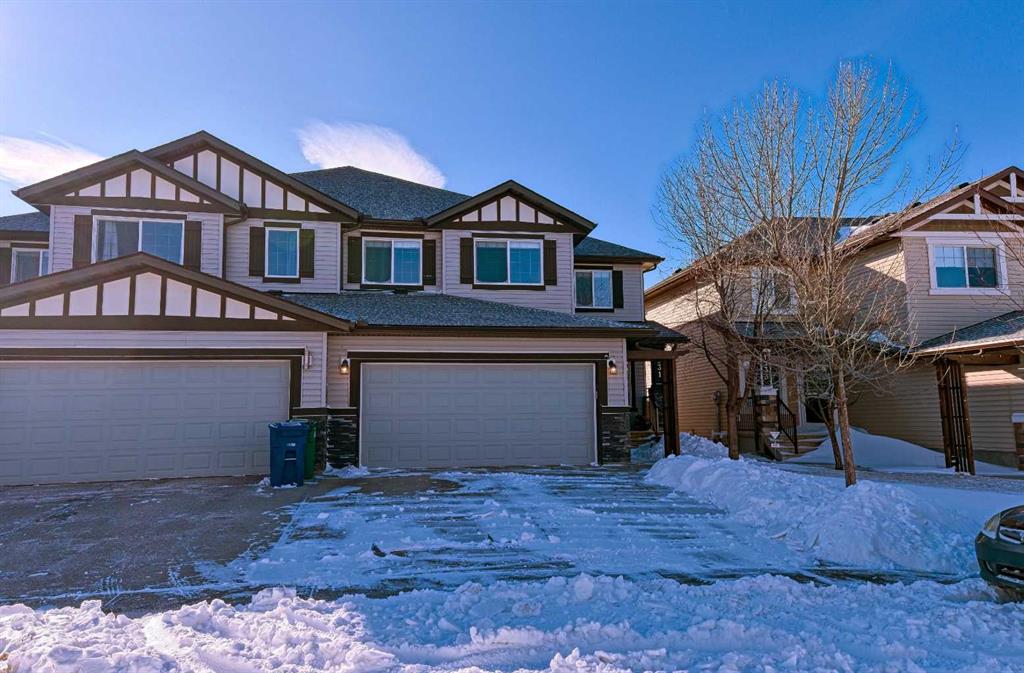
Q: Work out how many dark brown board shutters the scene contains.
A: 10